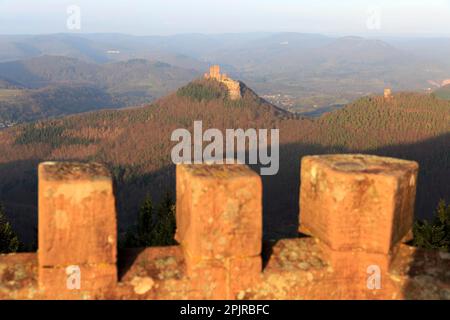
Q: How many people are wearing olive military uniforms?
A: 0